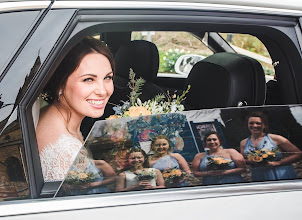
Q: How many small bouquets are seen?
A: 5